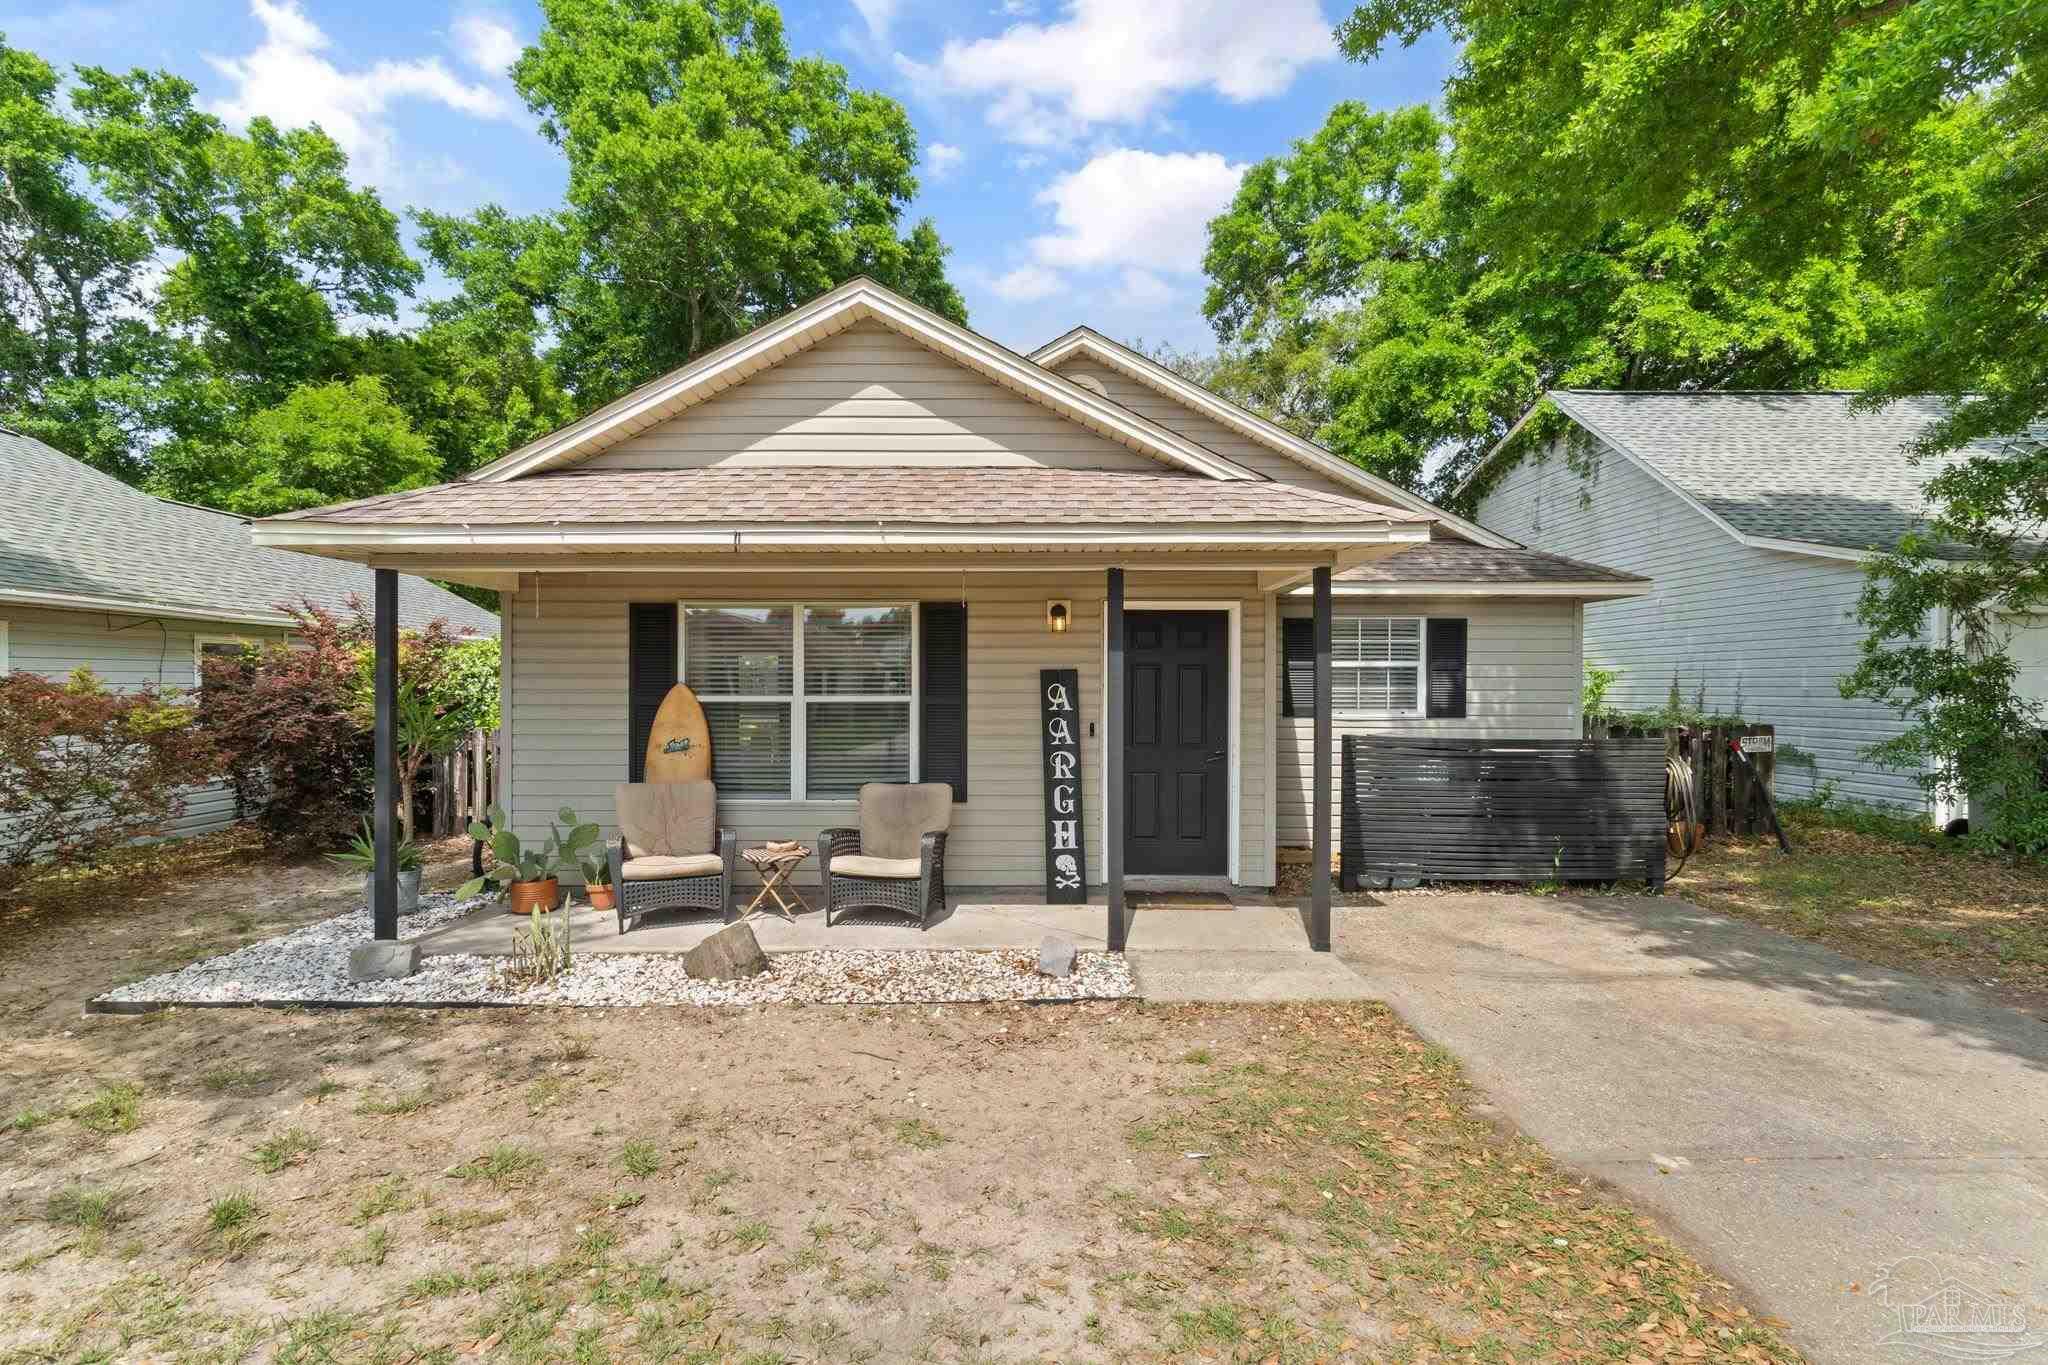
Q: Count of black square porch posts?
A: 3